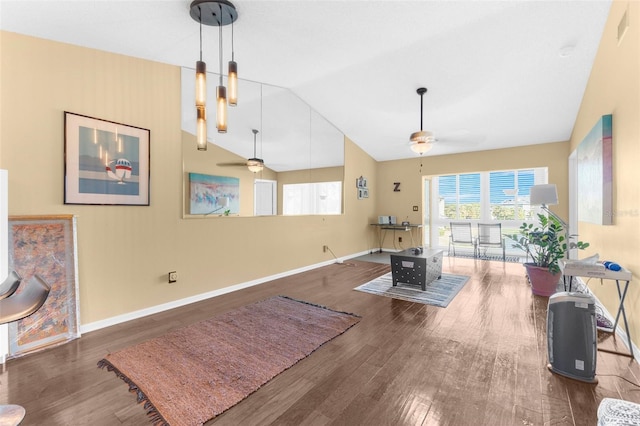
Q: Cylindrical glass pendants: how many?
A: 4